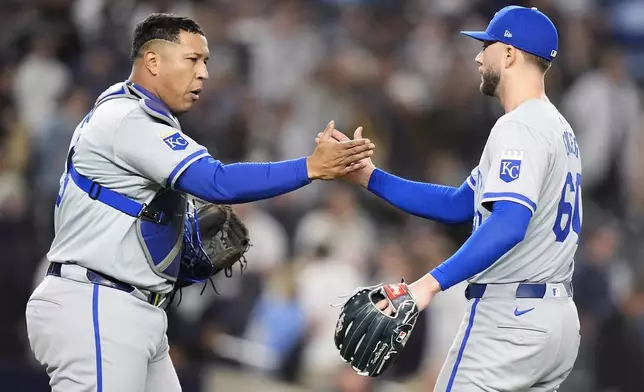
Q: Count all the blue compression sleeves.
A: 3